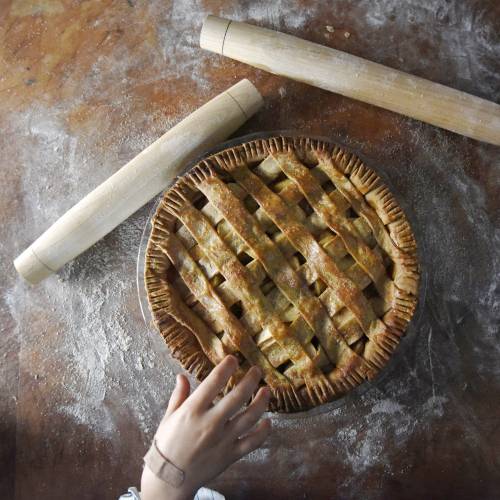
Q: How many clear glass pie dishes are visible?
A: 1